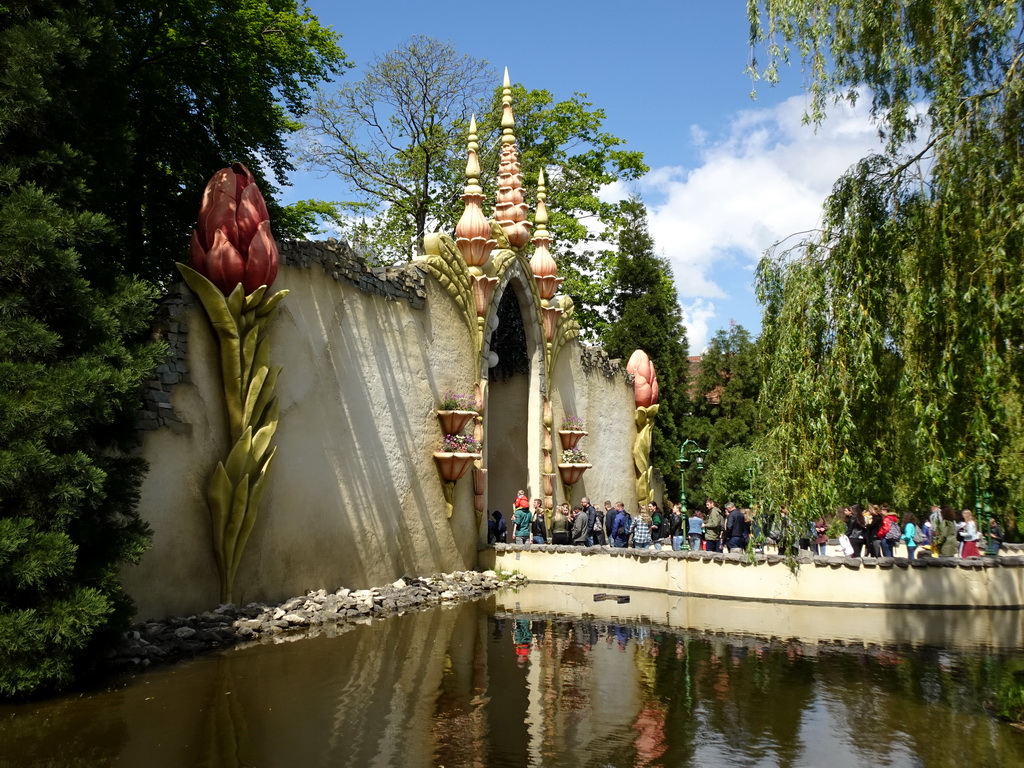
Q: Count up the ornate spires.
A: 3